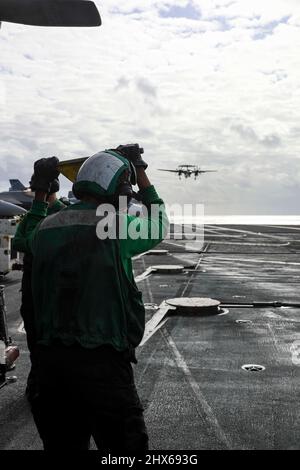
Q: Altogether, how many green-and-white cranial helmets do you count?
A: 1